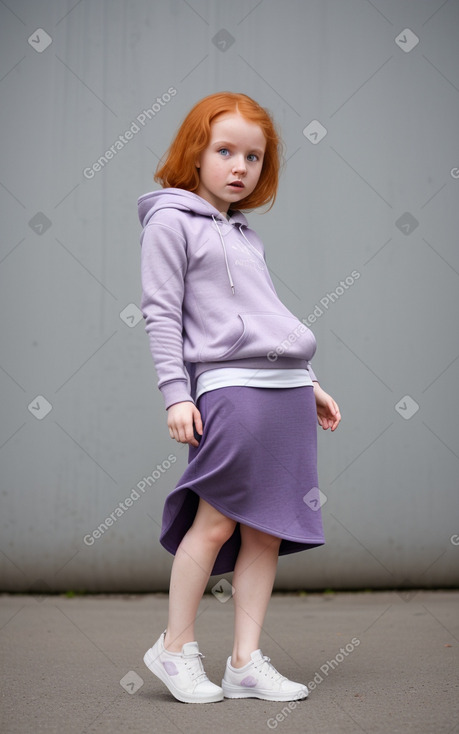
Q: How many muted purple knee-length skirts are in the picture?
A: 1